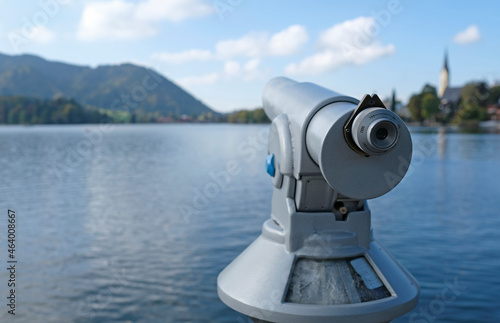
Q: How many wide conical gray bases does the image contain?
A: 1